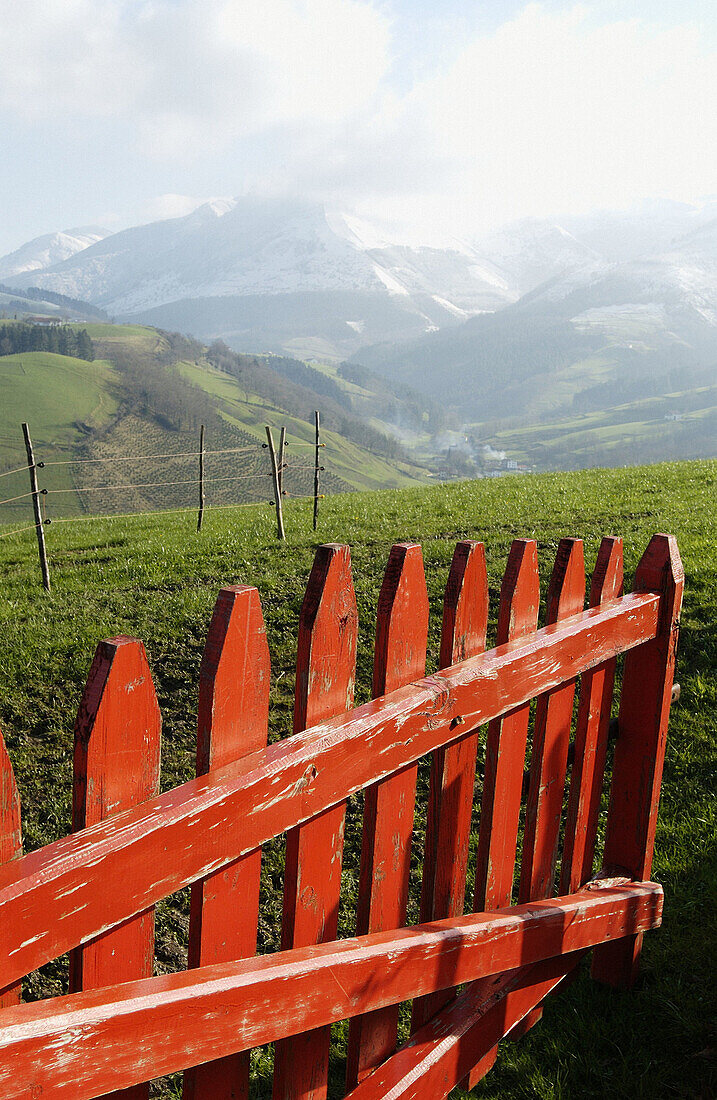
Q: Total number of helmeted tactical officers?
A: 0